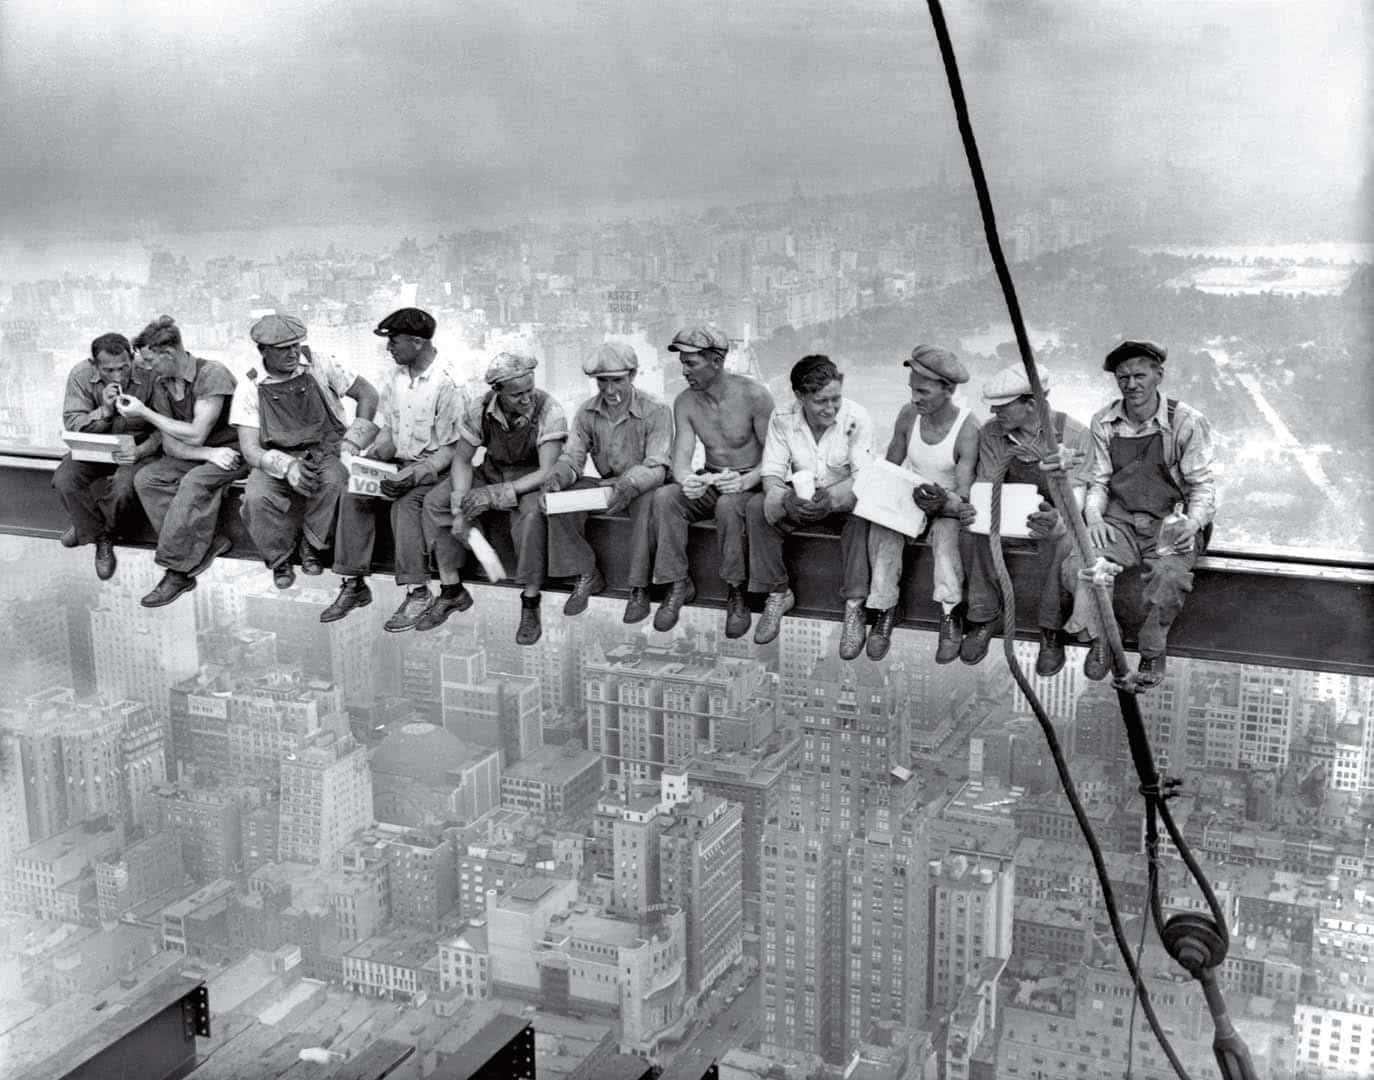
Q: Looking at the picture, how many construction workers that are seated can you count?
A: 11